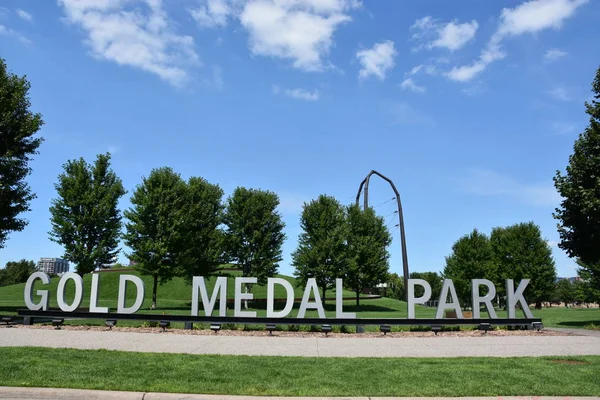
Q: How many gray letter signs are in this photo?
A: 13